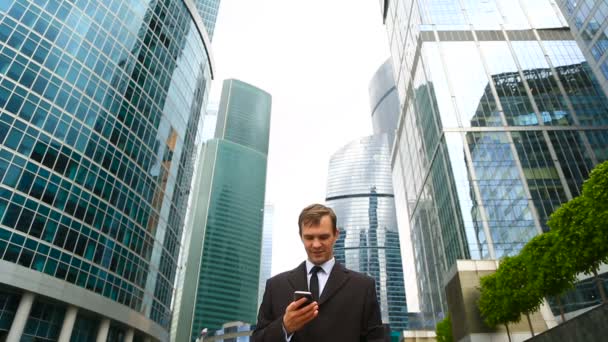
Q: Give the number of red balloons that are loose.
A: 0